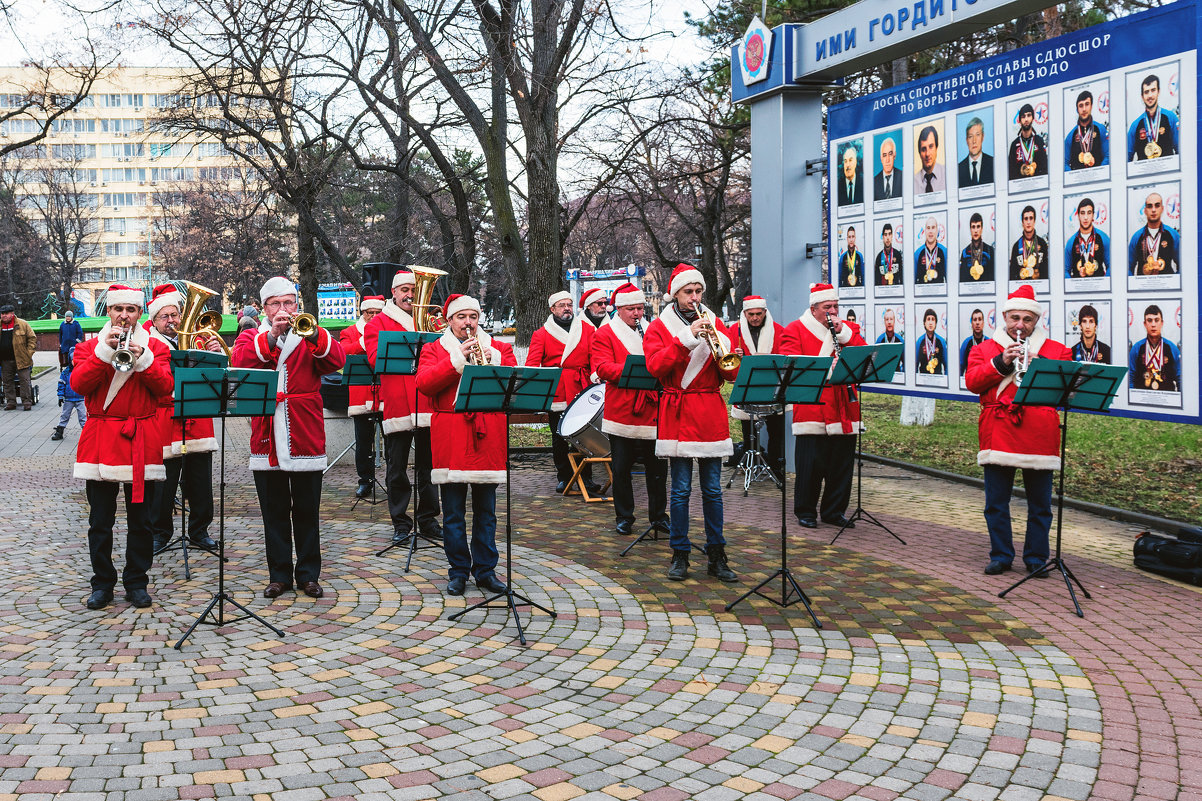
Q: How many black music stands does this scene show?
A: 9